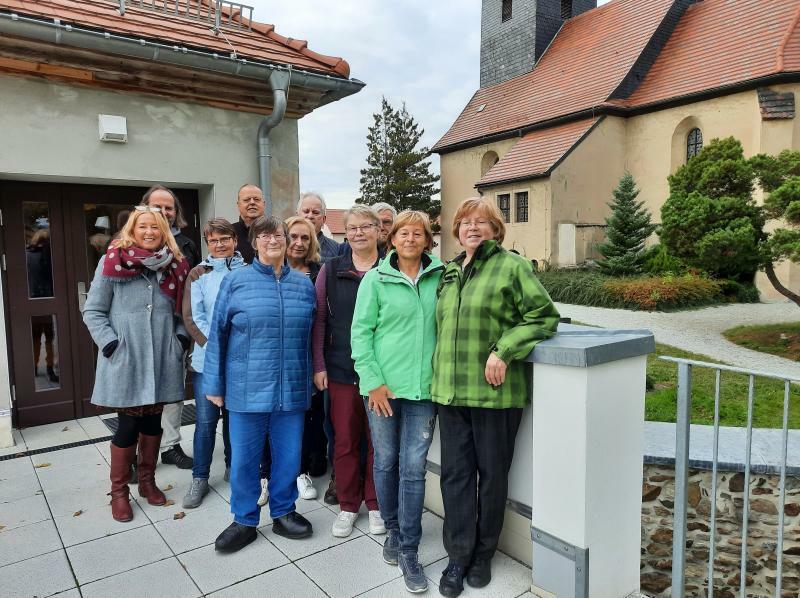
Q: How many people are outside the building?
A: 11